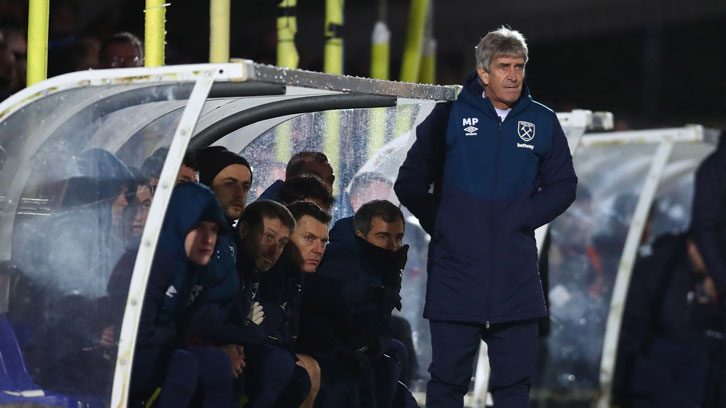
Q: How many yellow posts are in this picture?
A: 8